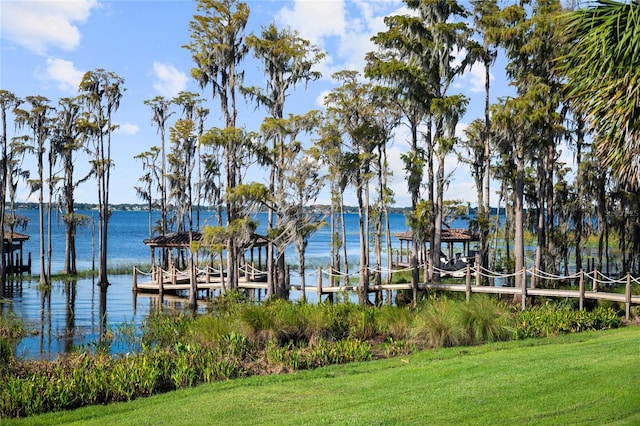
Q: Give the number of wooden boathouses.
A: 3